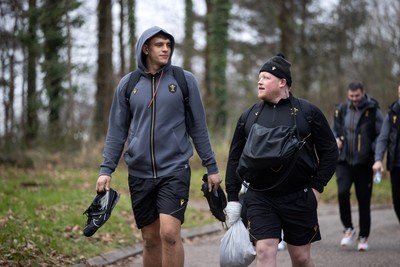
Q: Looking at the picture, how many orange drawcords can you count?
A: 1